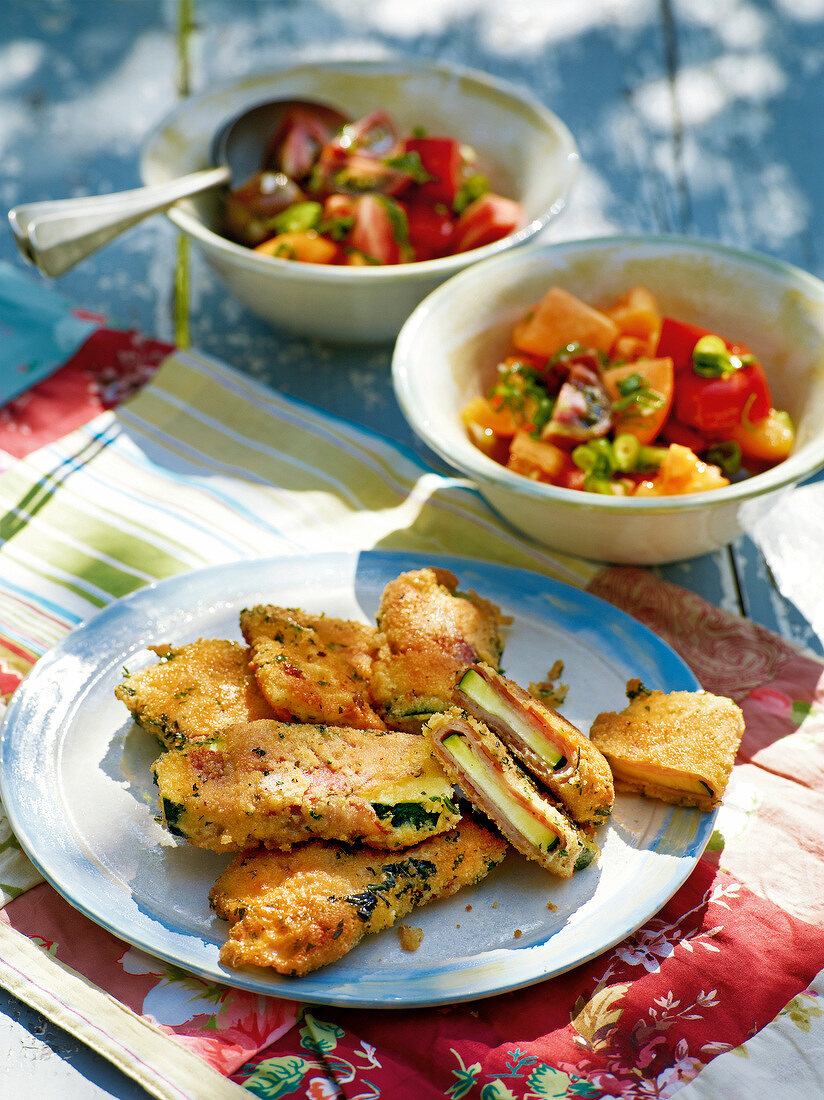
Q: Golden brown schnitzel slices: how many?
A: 8